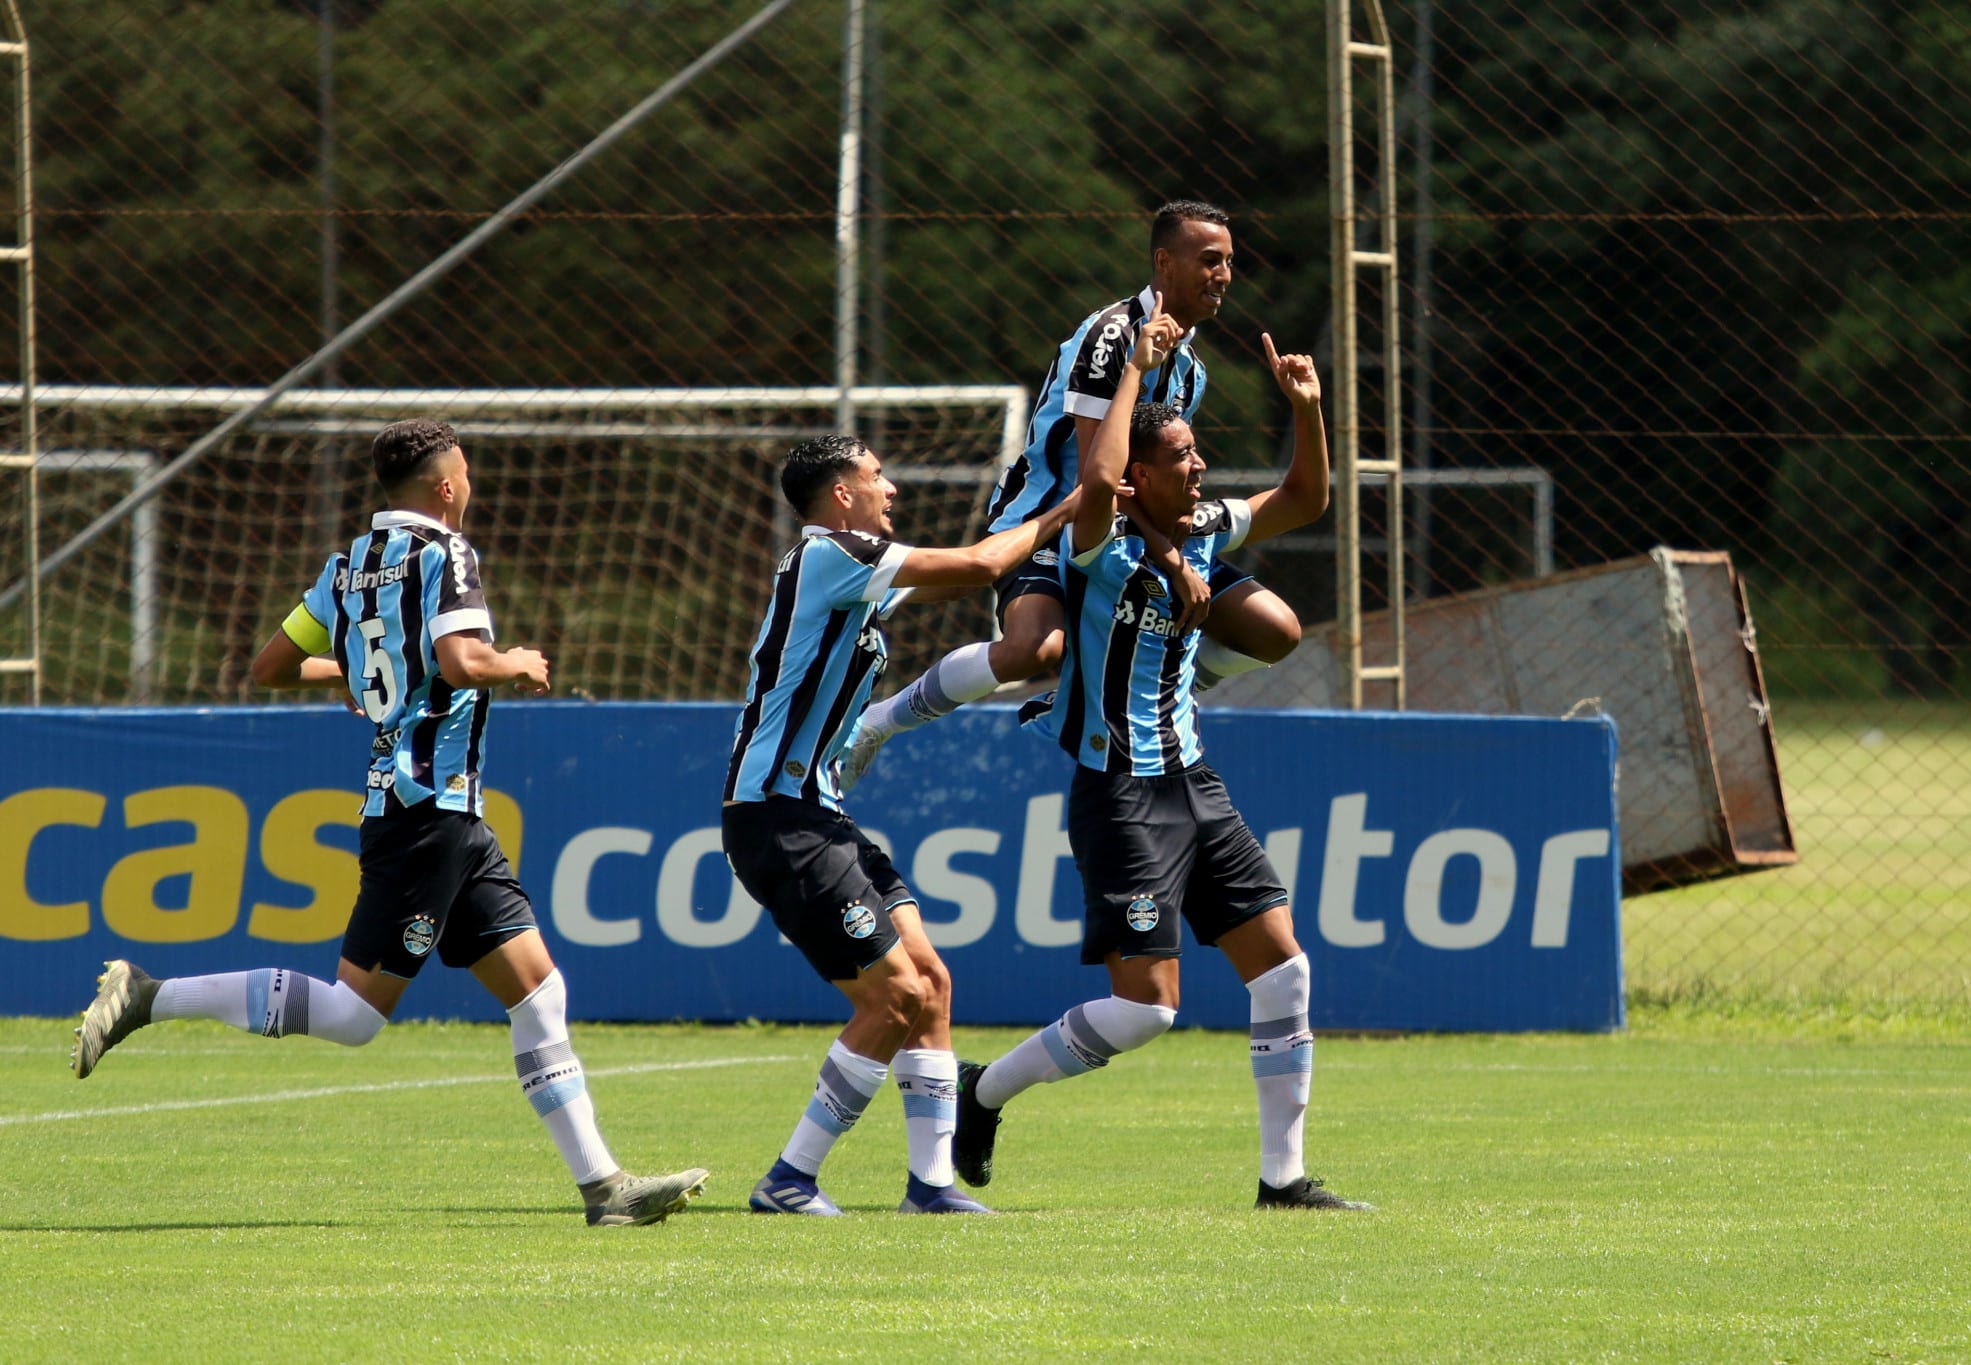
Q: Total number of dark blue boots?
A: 2